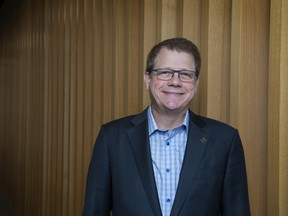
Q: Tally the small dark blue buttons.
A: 3